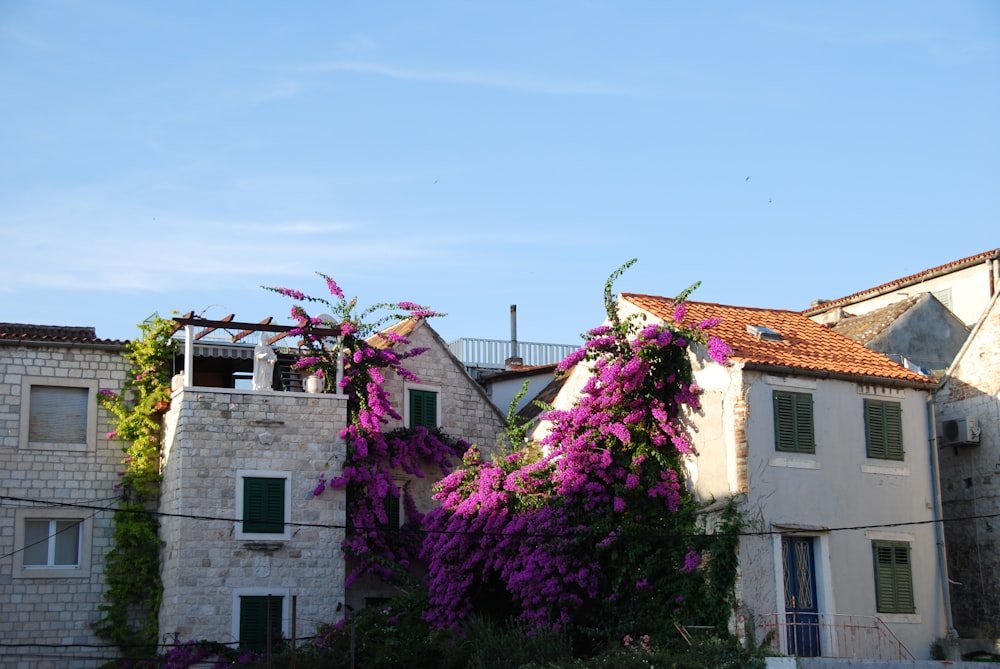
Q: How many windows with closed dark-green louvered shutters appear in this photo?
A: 7